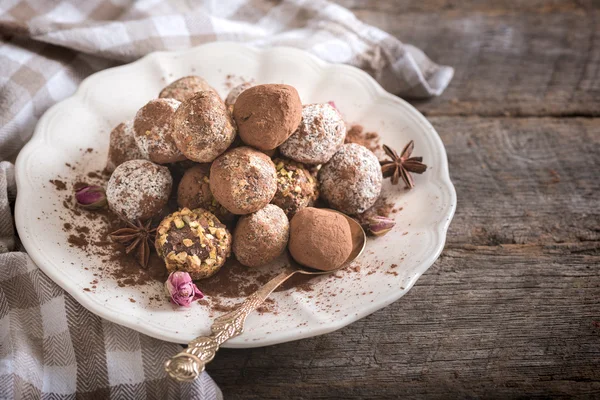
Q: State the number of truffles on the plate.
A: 15